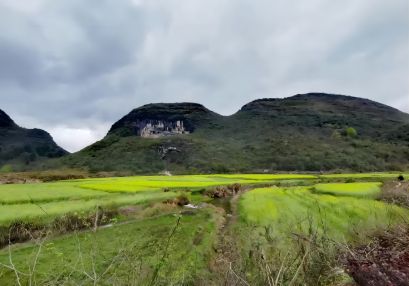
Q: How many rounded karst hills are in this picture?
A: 3